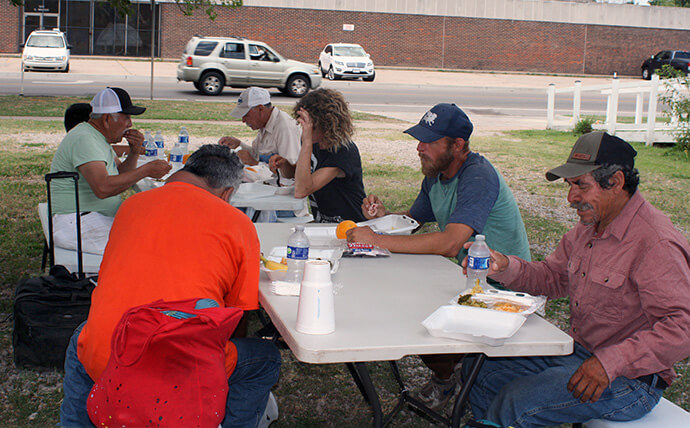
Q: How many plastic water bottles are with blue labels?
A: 7